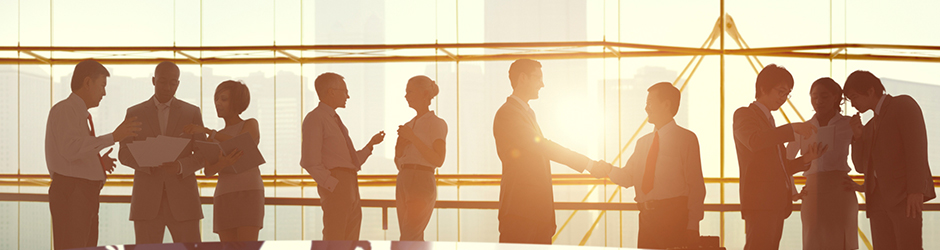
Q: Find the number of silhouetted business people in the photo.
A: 10